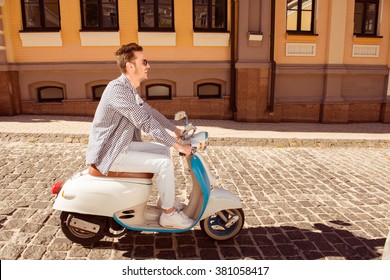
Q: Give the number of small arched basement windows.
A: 4